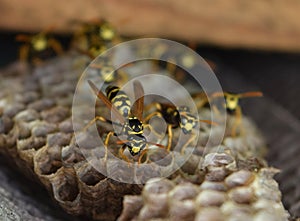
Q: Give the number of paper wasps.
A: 7